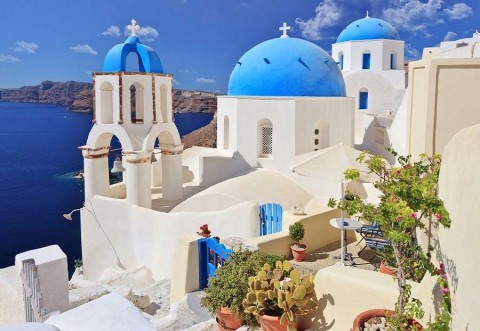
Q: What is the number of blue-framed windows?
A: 4